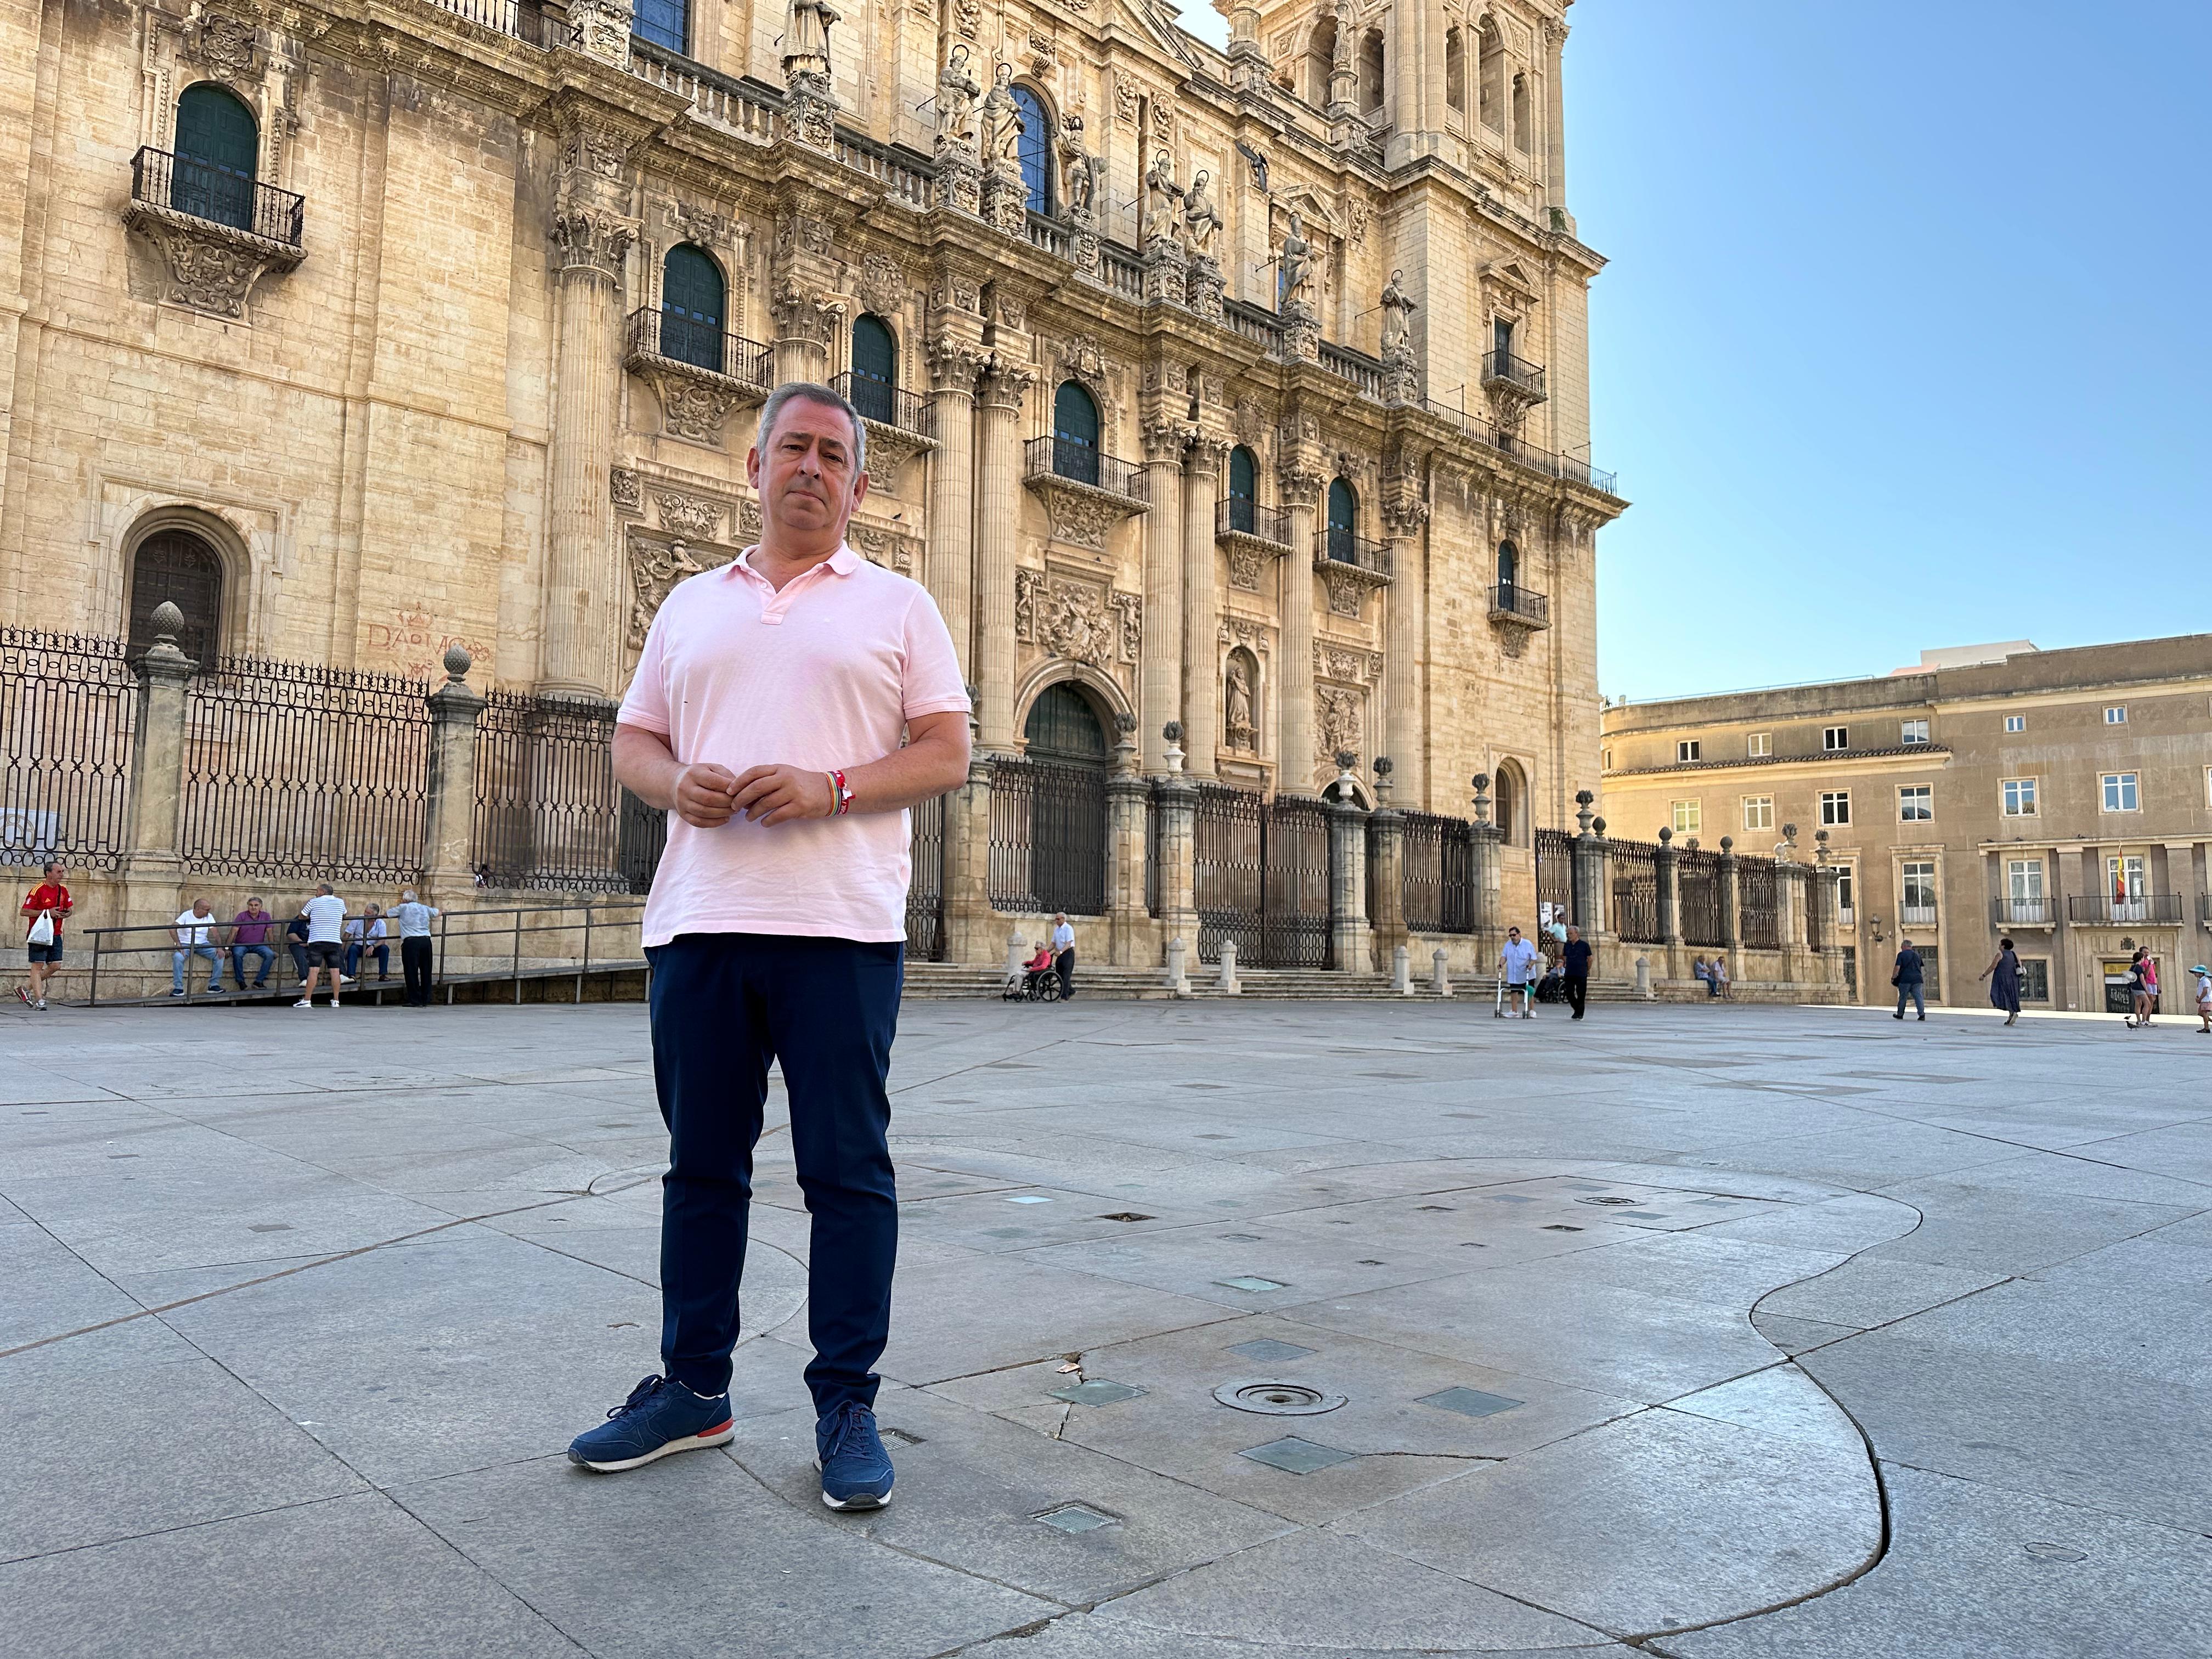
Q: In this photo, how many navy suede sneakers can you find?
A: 2